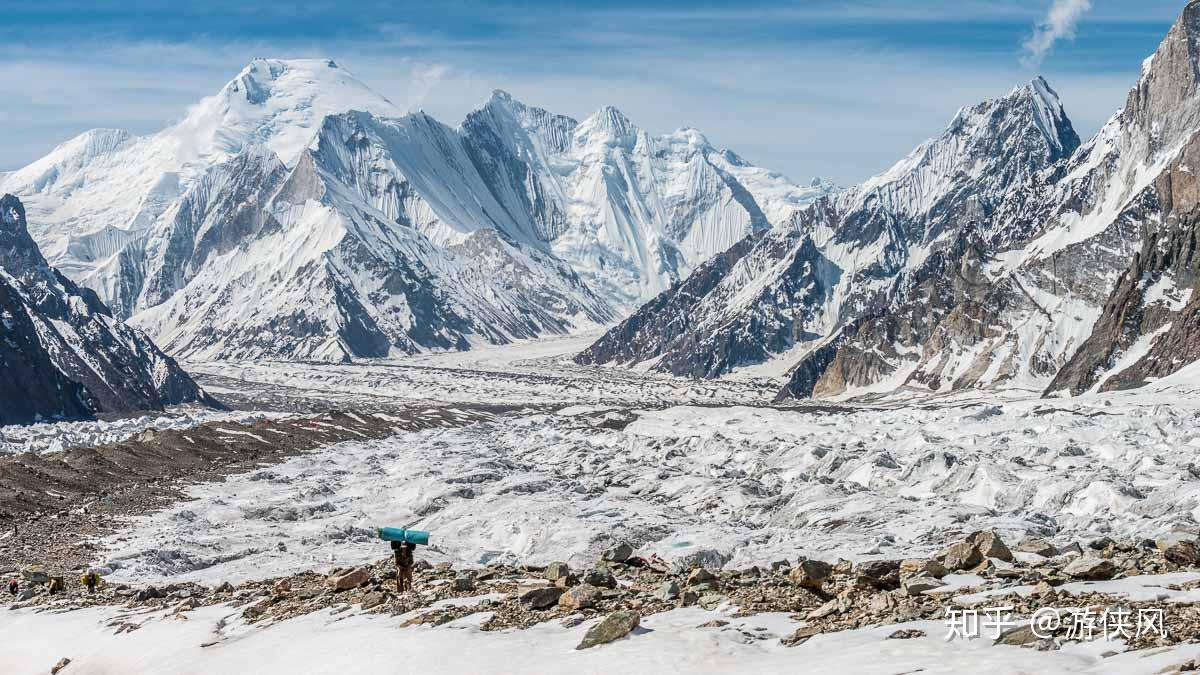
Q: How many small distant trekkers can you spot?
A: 3